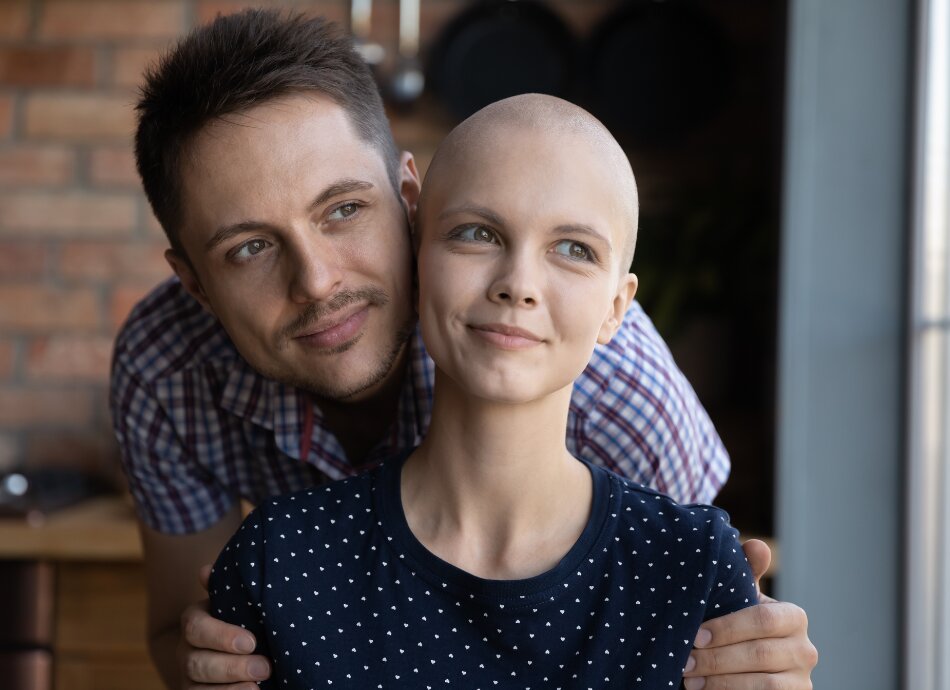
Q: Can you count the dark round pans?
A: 2